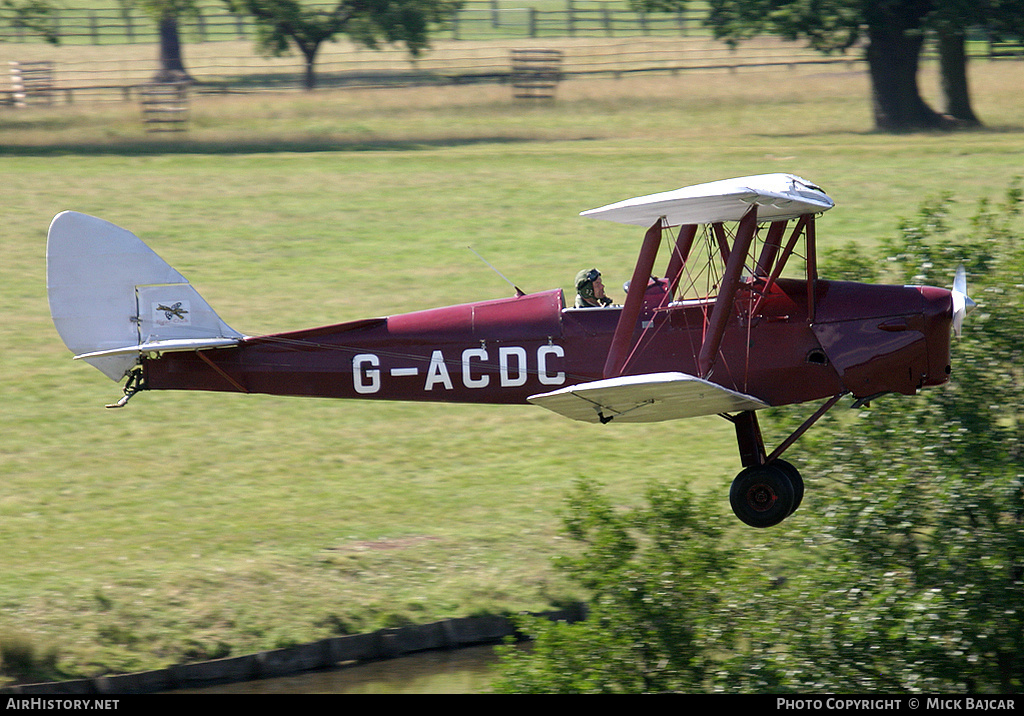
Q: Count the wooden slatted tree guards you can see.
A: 3